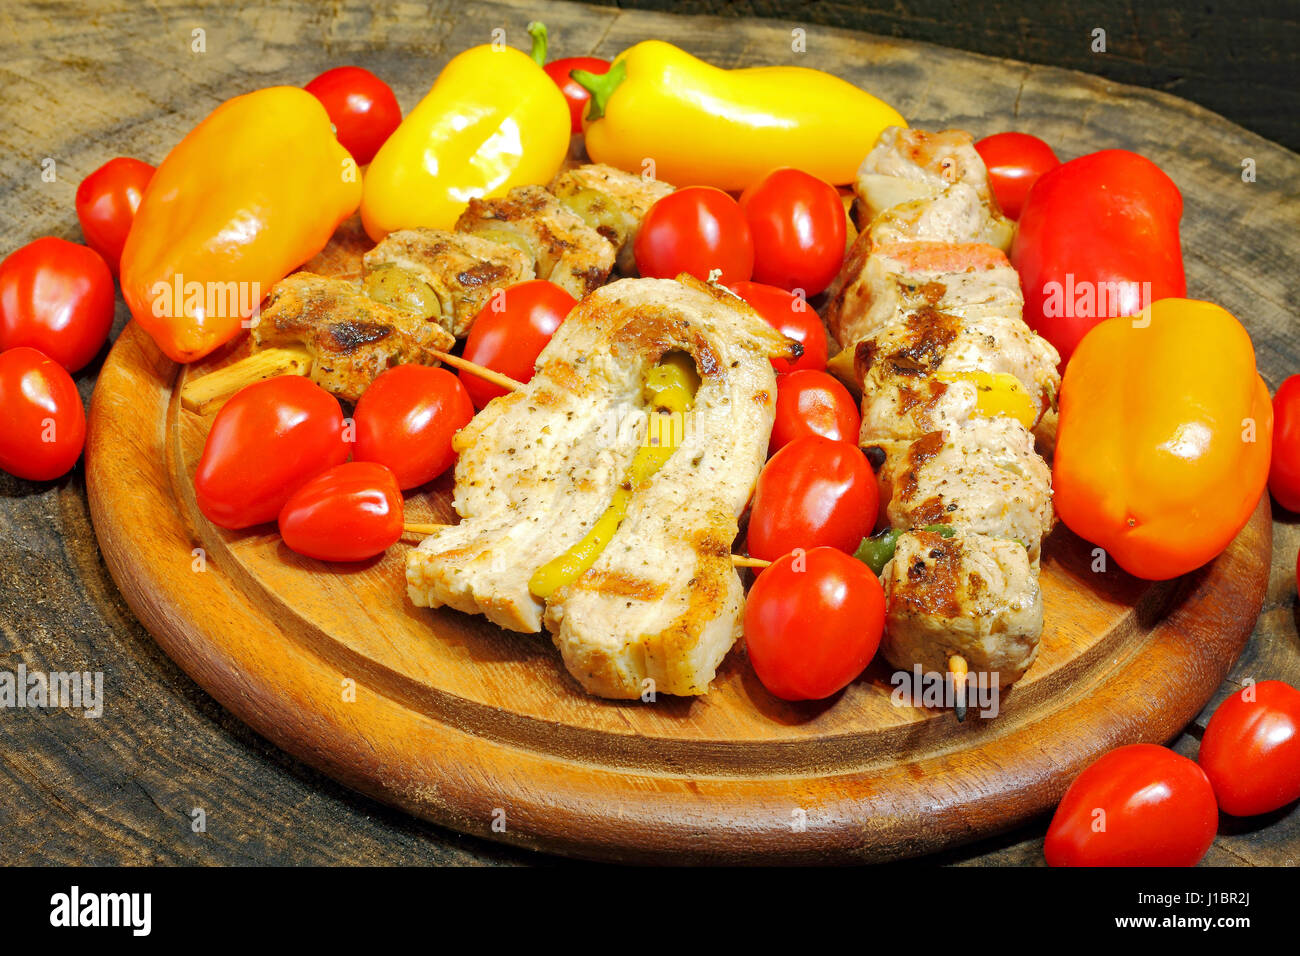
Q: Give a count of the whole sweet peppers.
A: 5